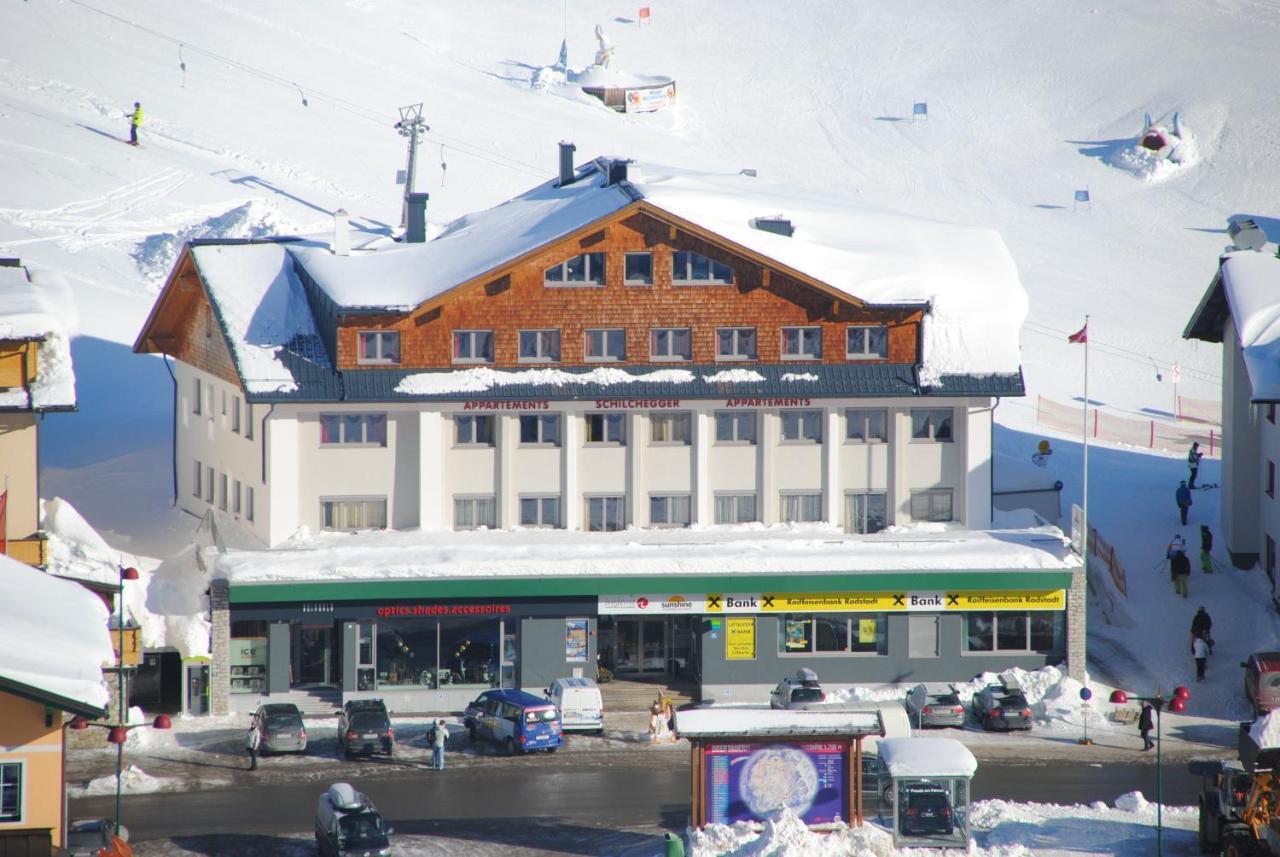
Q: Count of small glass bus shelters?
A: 1